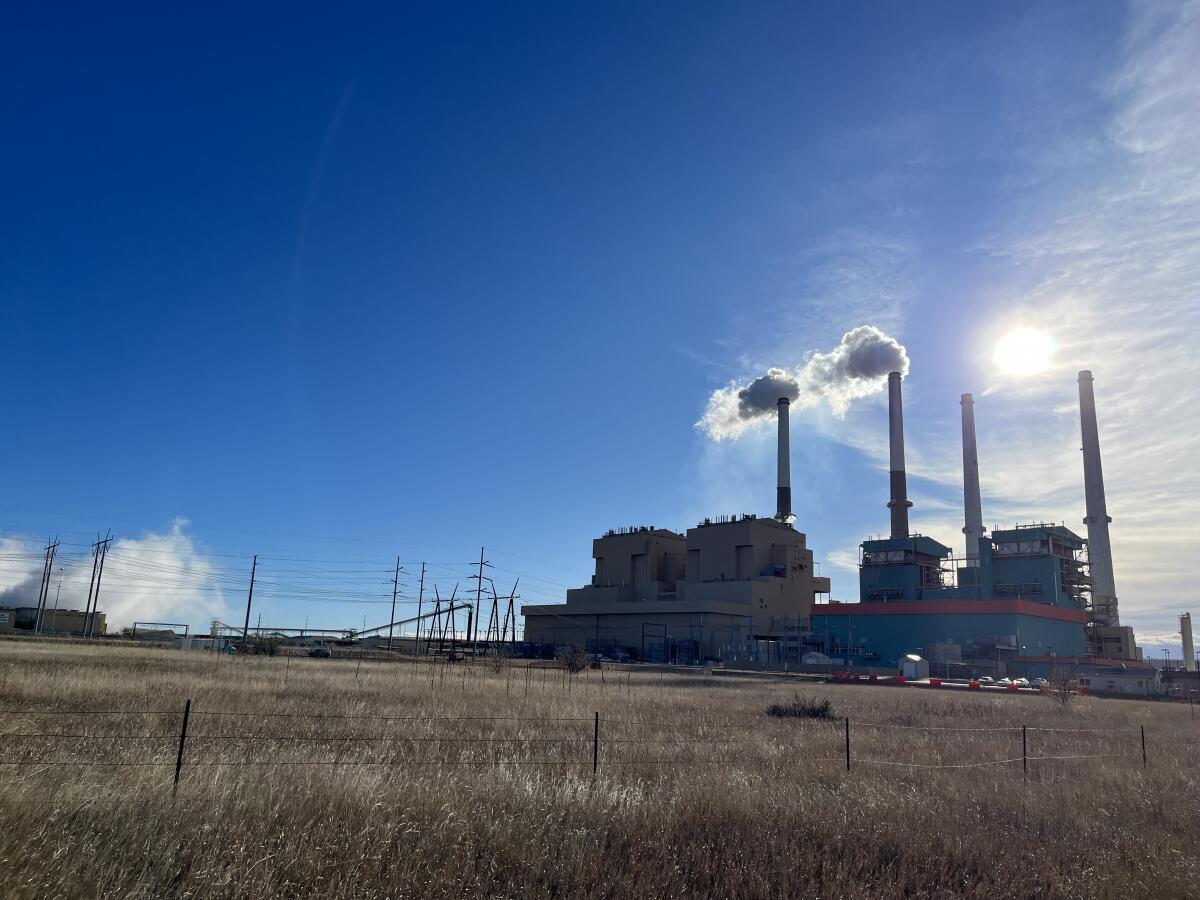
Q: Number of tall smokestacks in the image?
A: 4